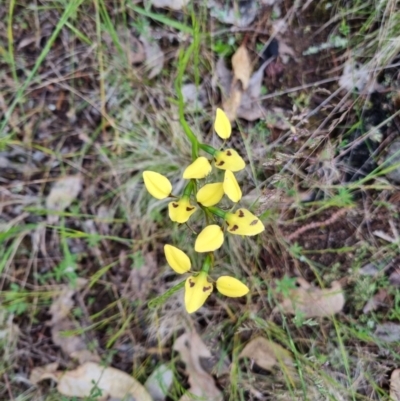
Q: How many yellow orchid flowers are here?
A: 4